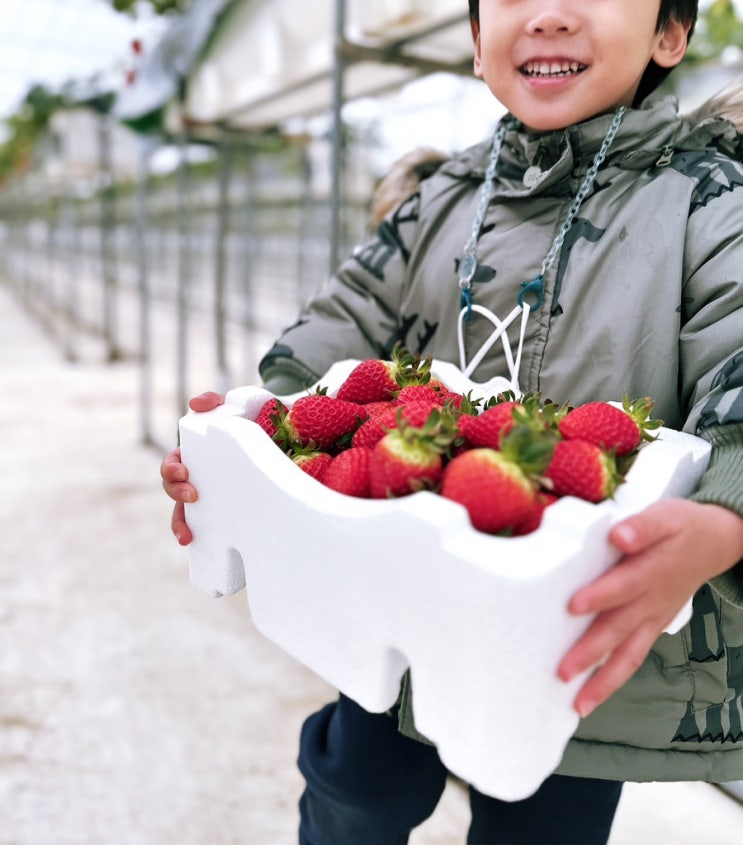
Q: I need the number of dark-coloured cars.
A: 0